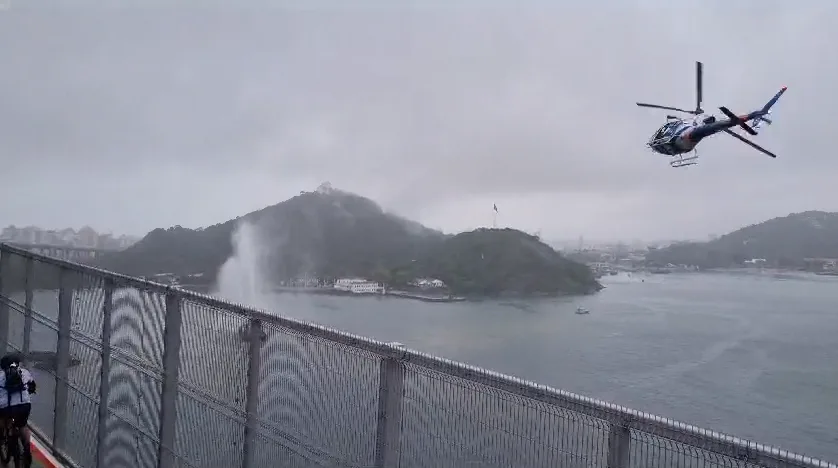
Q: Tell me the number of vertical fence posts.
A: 8